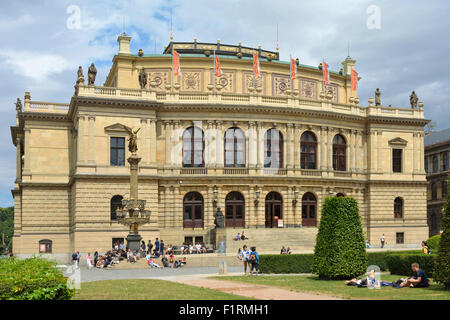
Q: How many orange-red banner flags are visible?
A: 6